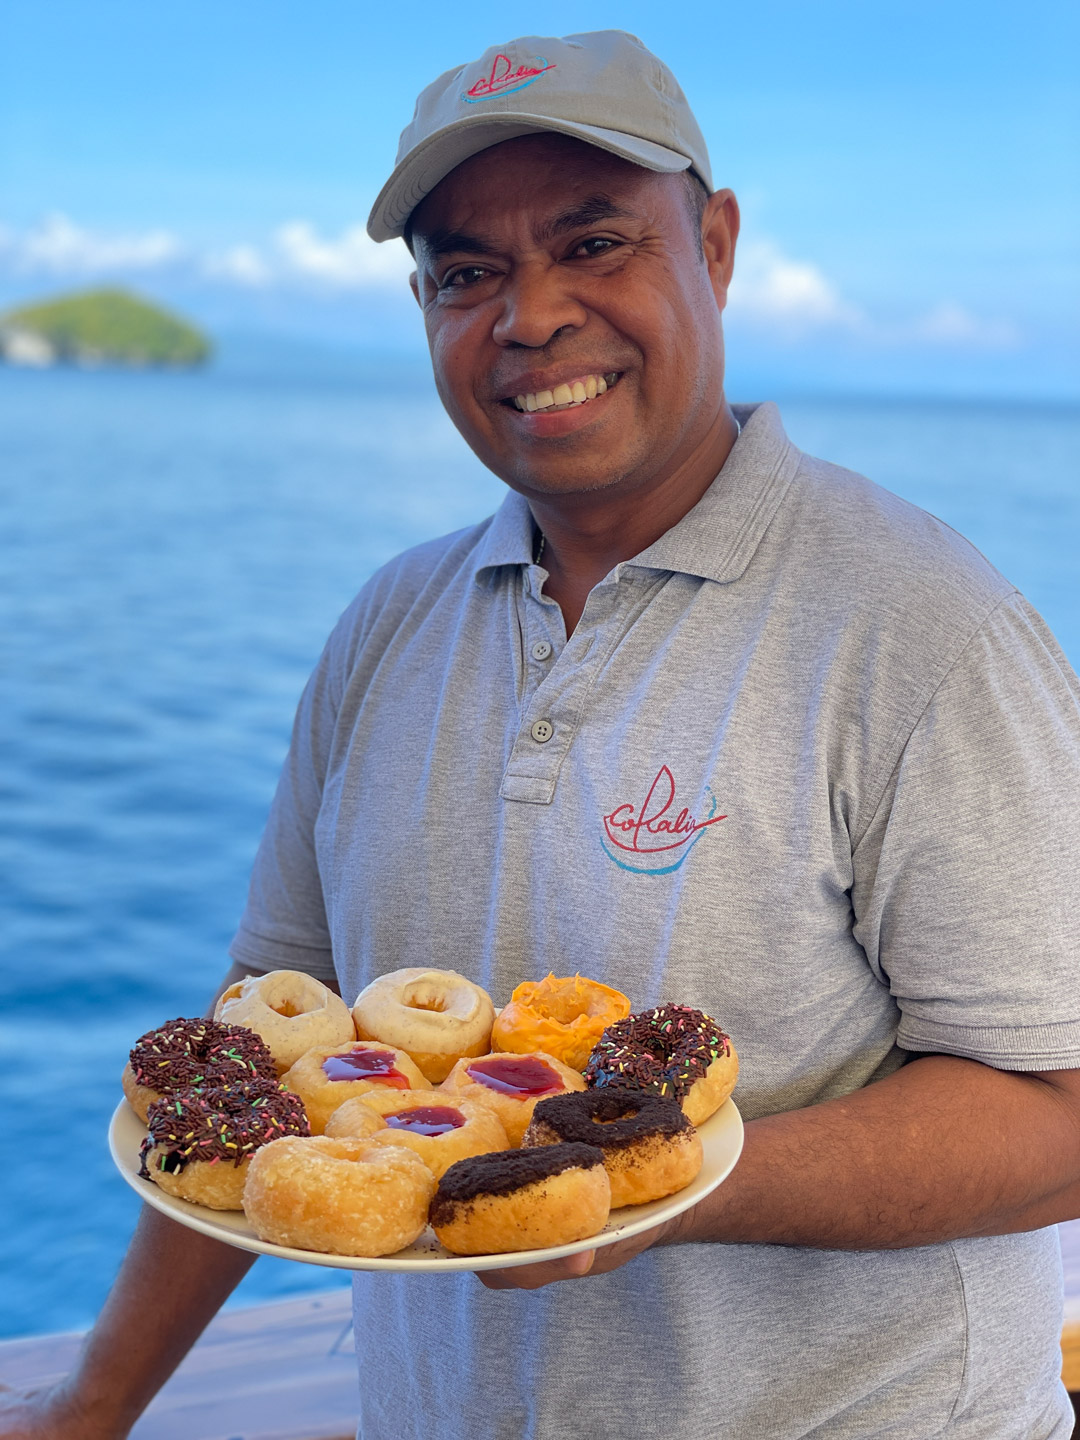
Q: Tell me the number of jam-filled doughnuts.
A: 3